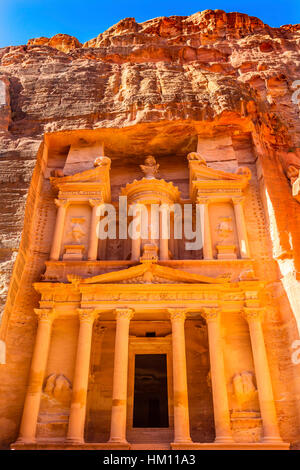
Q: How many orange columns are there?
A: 12